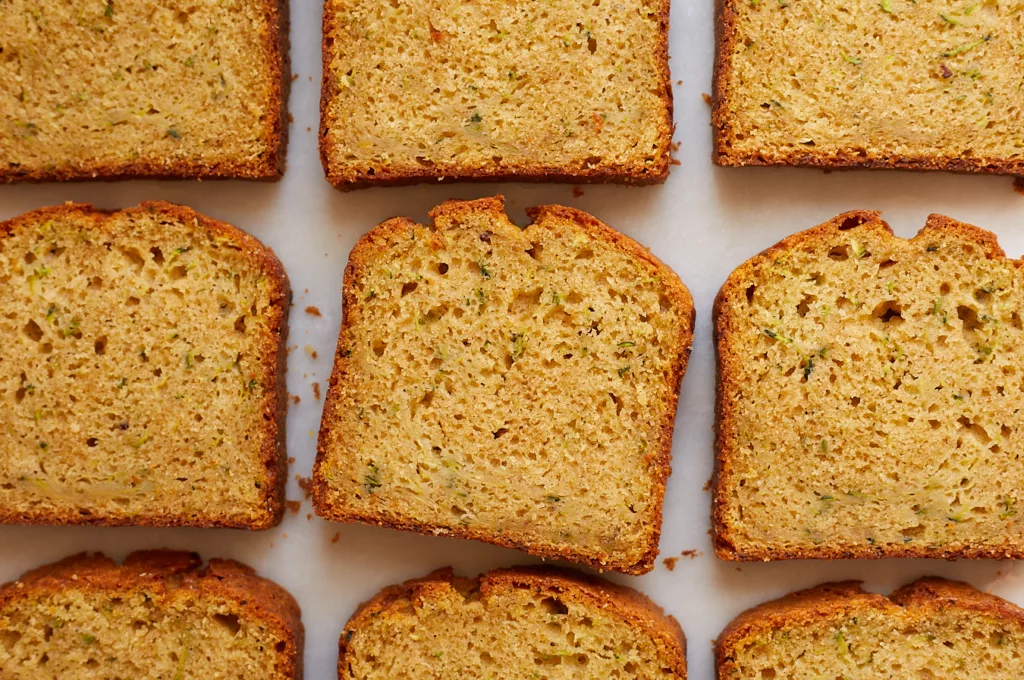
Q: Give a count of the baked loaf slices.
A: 9